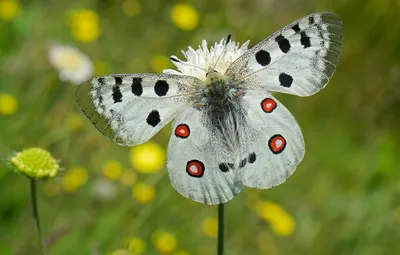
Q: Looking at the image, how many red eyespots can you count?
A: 4